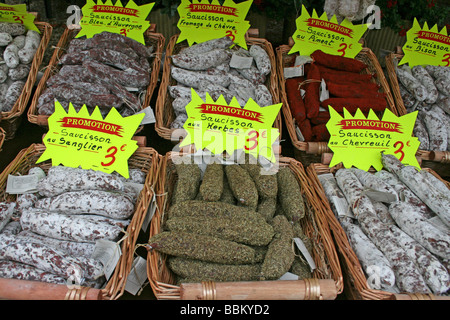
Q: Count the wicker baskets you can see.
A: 8